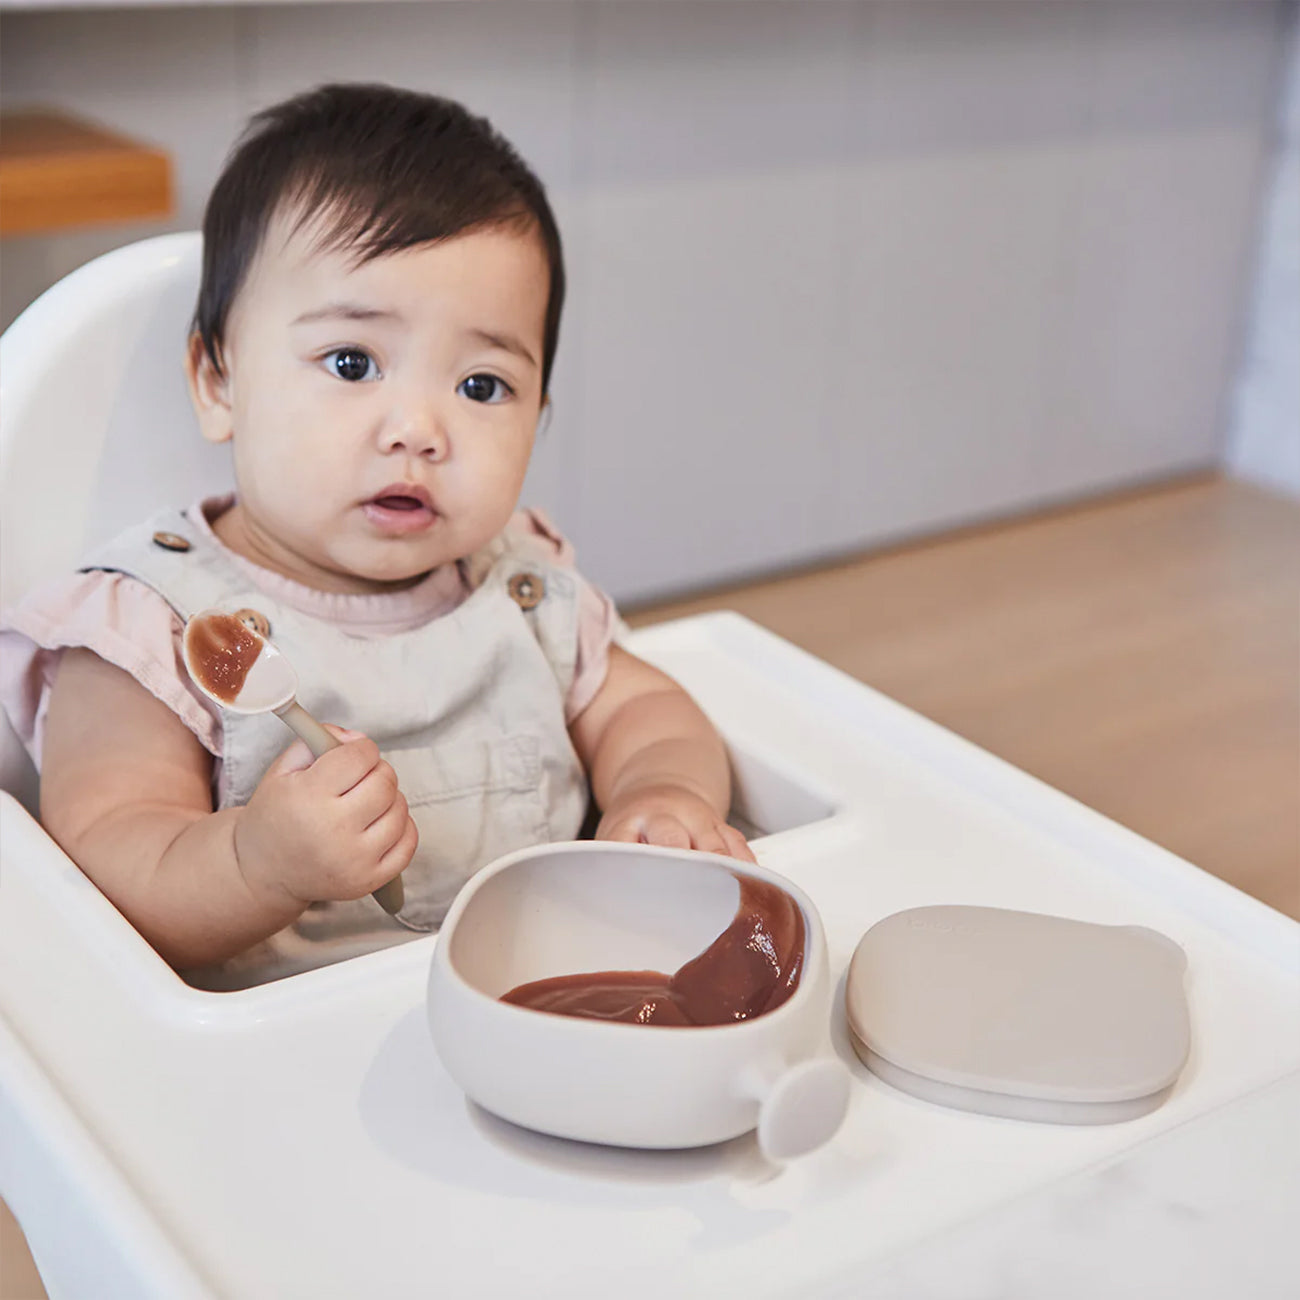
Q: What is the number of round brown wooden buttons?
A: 3